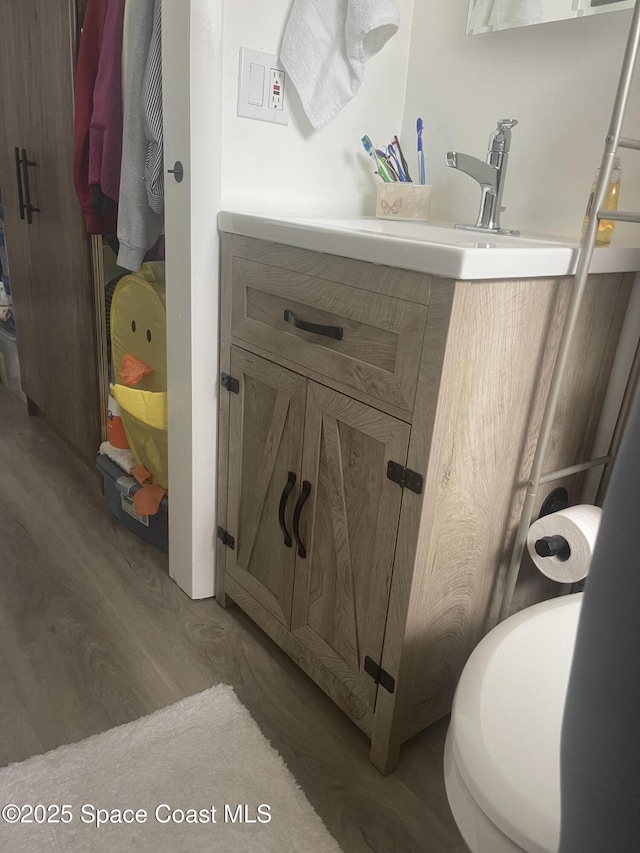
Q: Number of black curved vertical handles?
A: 2